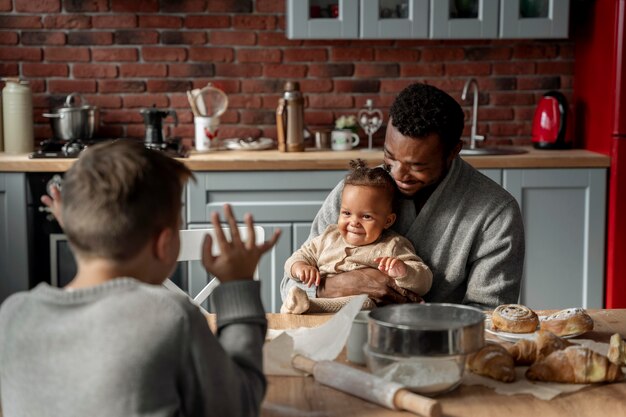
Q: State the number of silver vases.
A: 0